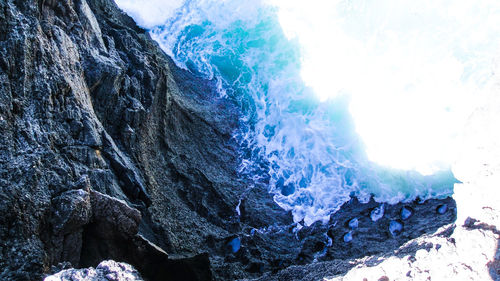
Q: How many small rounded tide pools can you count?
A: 7